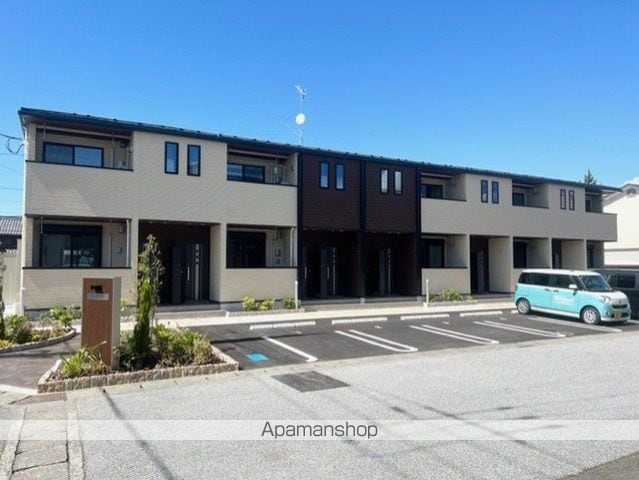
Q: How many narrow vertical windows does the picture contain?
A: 10